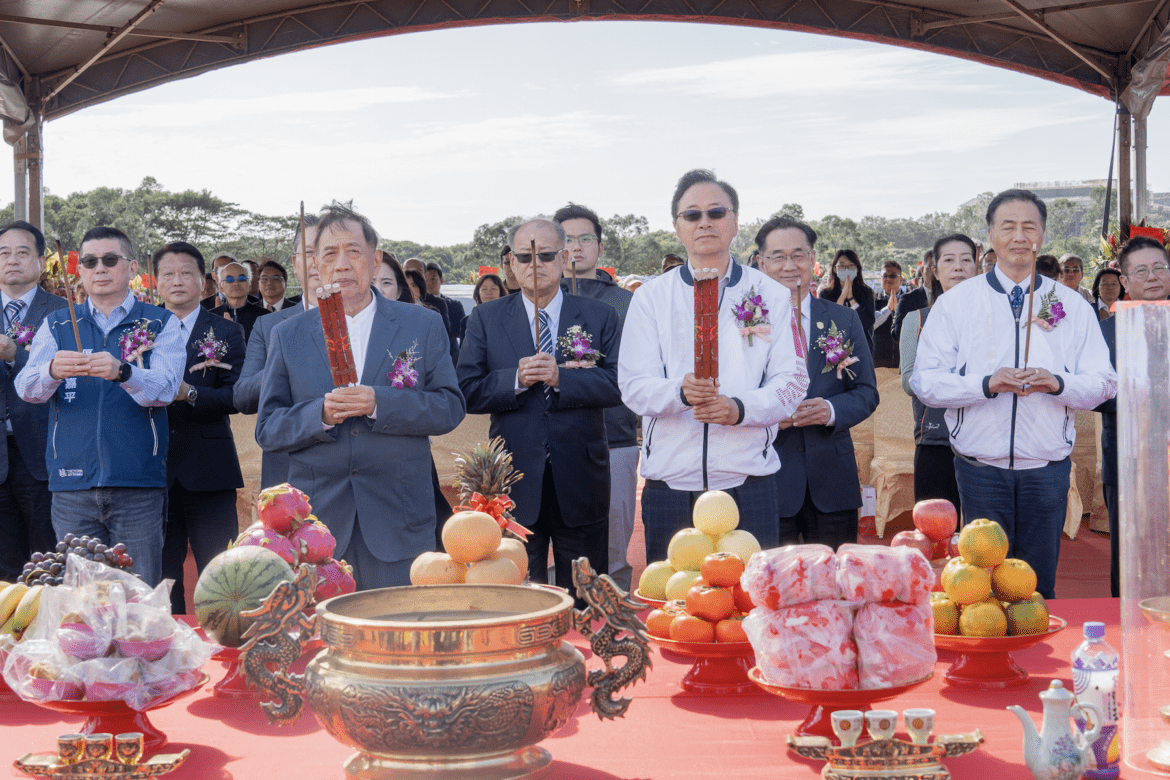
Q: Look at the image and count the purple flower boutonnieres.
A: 8